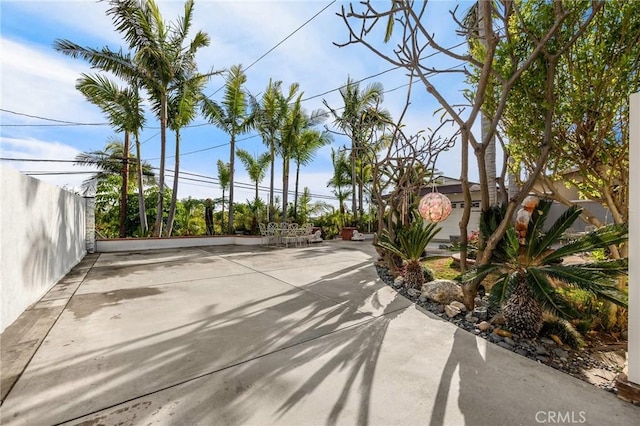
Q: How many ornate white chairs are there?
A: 6